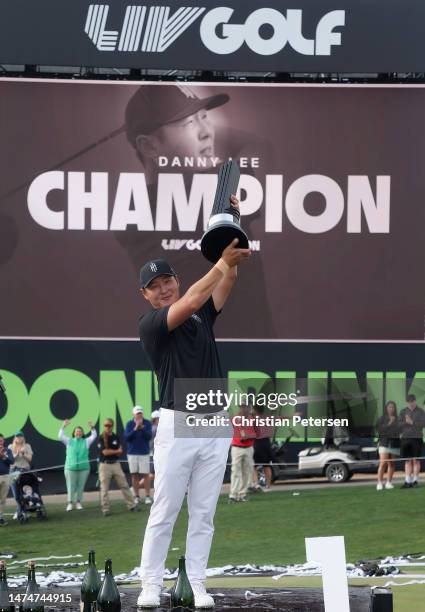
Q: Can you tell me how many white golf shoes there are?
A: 2